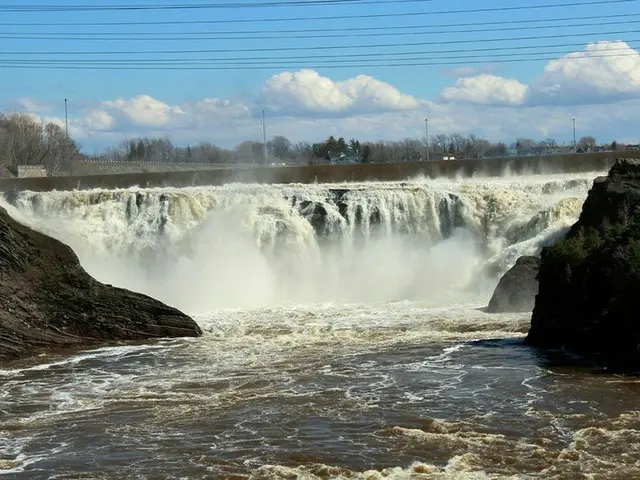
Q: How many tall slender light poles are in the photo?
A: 4